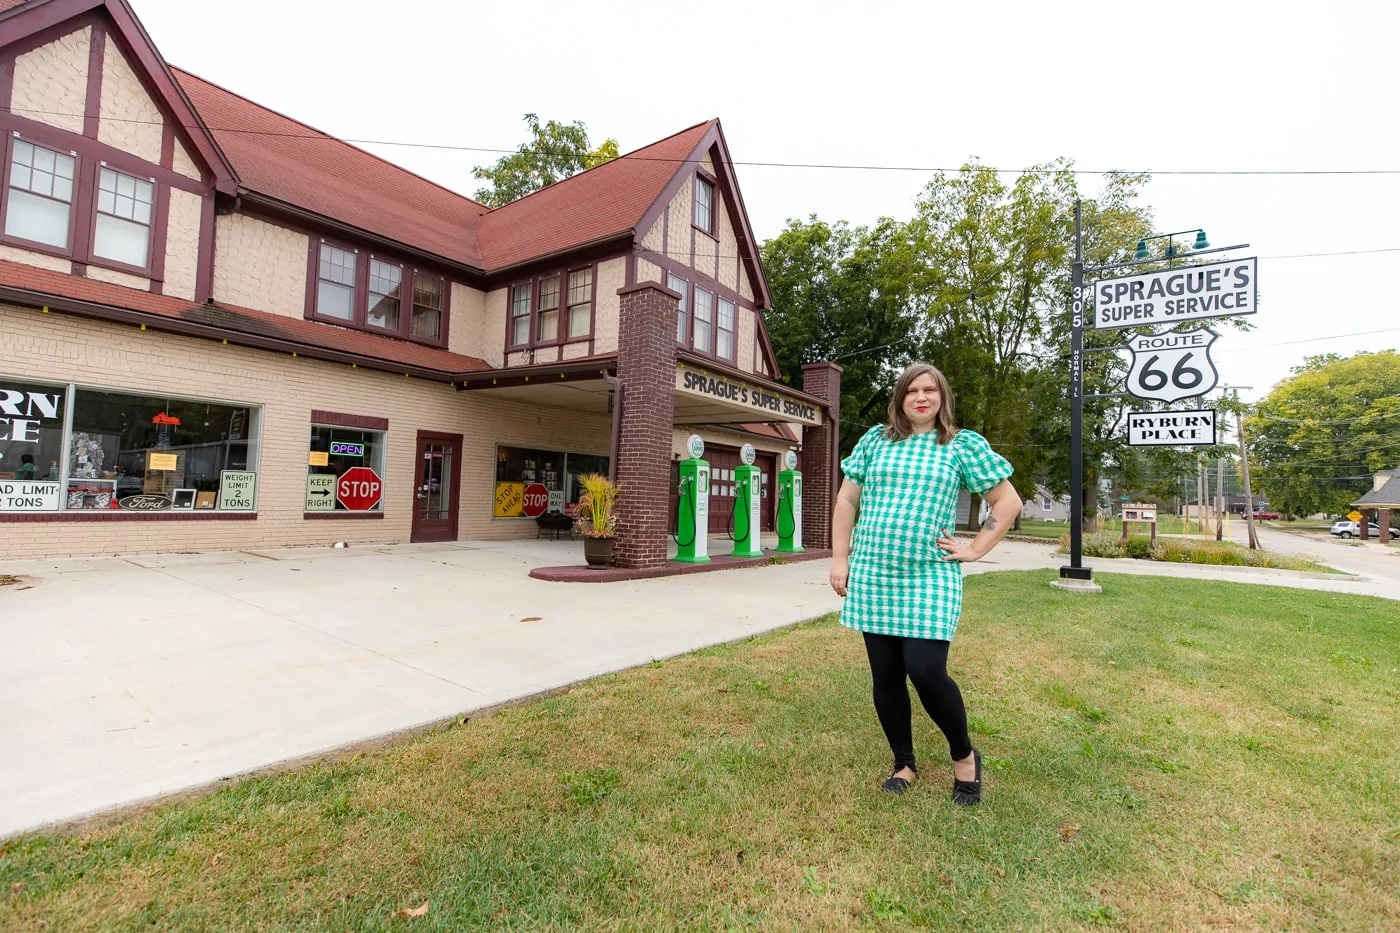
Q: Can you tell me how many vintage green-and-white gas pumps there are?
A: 3